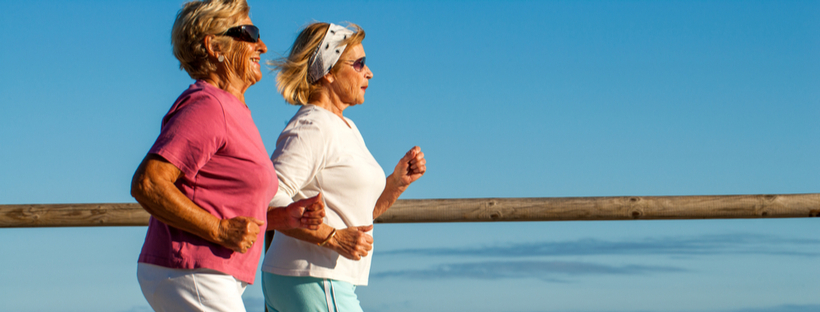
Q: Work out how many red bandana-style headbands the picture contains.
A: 0